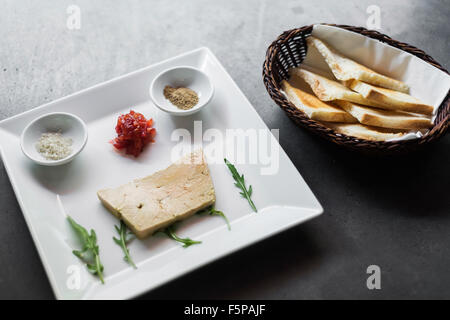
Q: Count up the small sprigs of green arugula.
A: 5